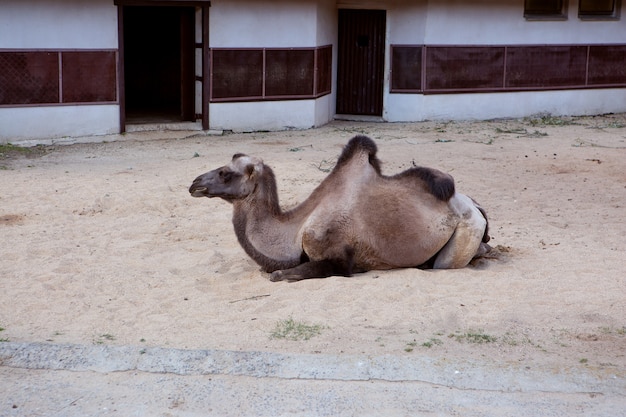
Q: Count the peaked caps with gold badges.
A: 0